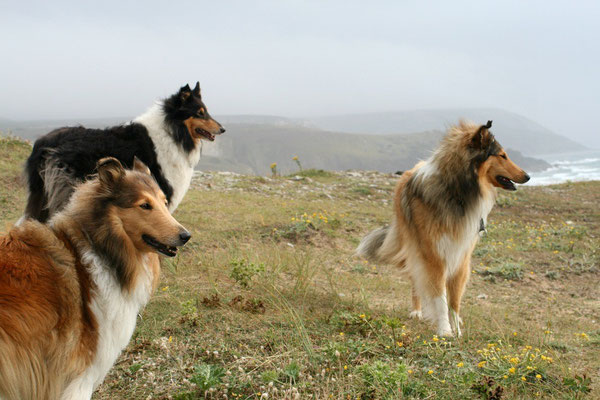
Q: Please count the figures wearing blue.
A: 0